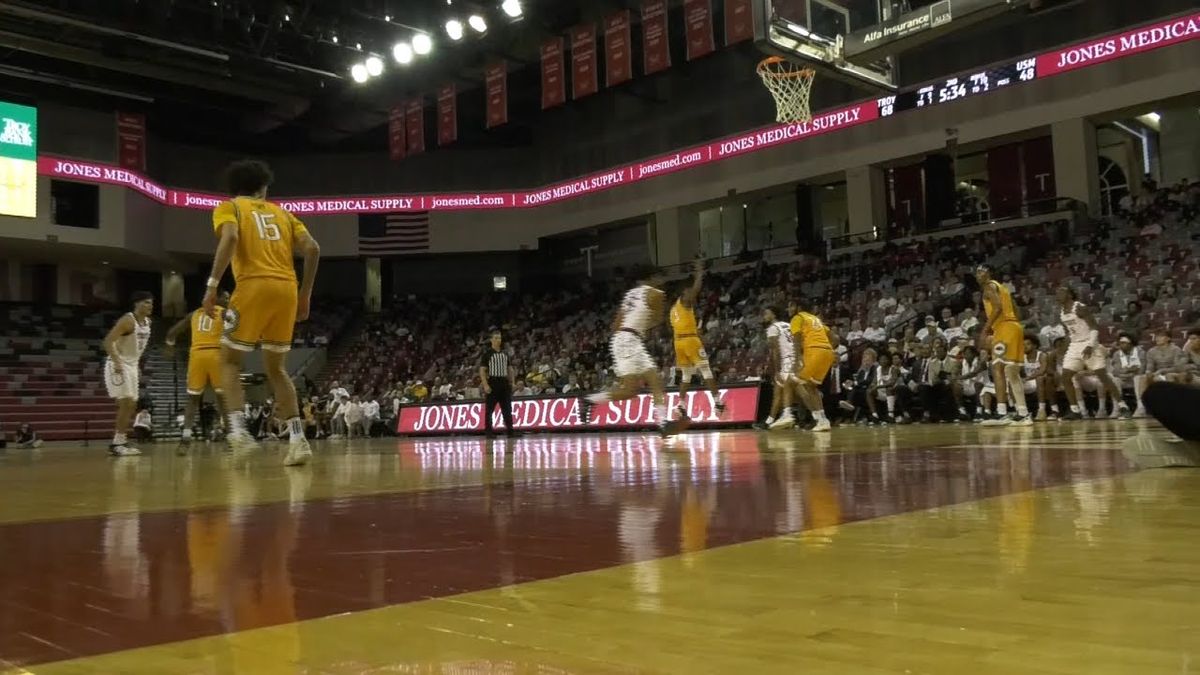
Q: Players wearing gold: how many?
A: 5